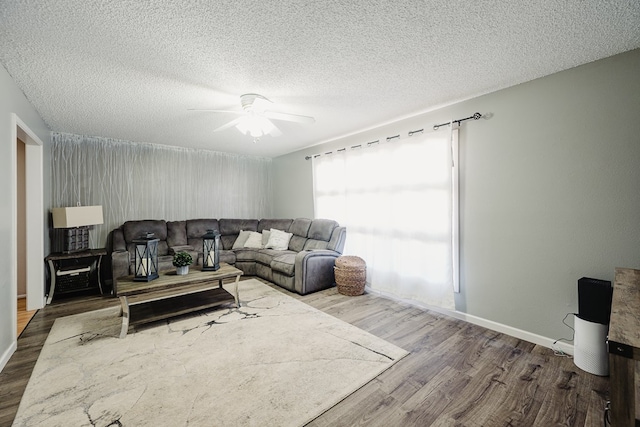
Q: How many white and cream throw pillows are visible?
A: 4